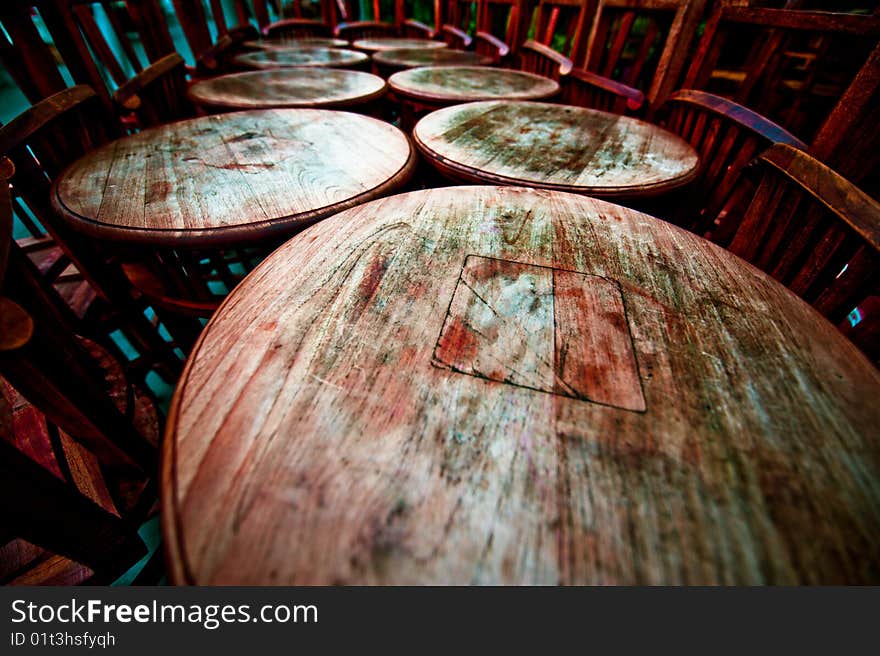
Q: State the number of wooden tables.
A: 9